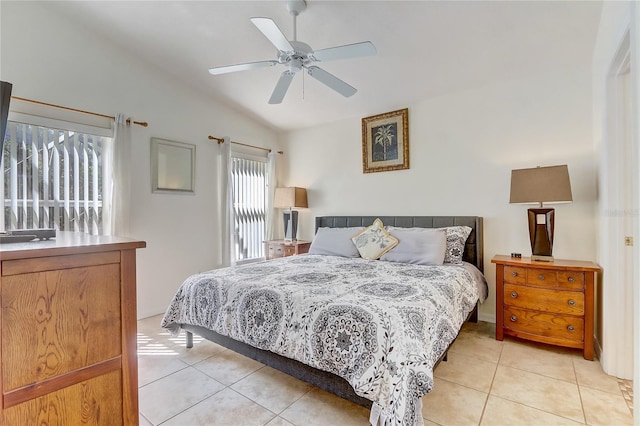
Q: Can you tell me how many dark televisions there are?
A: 1